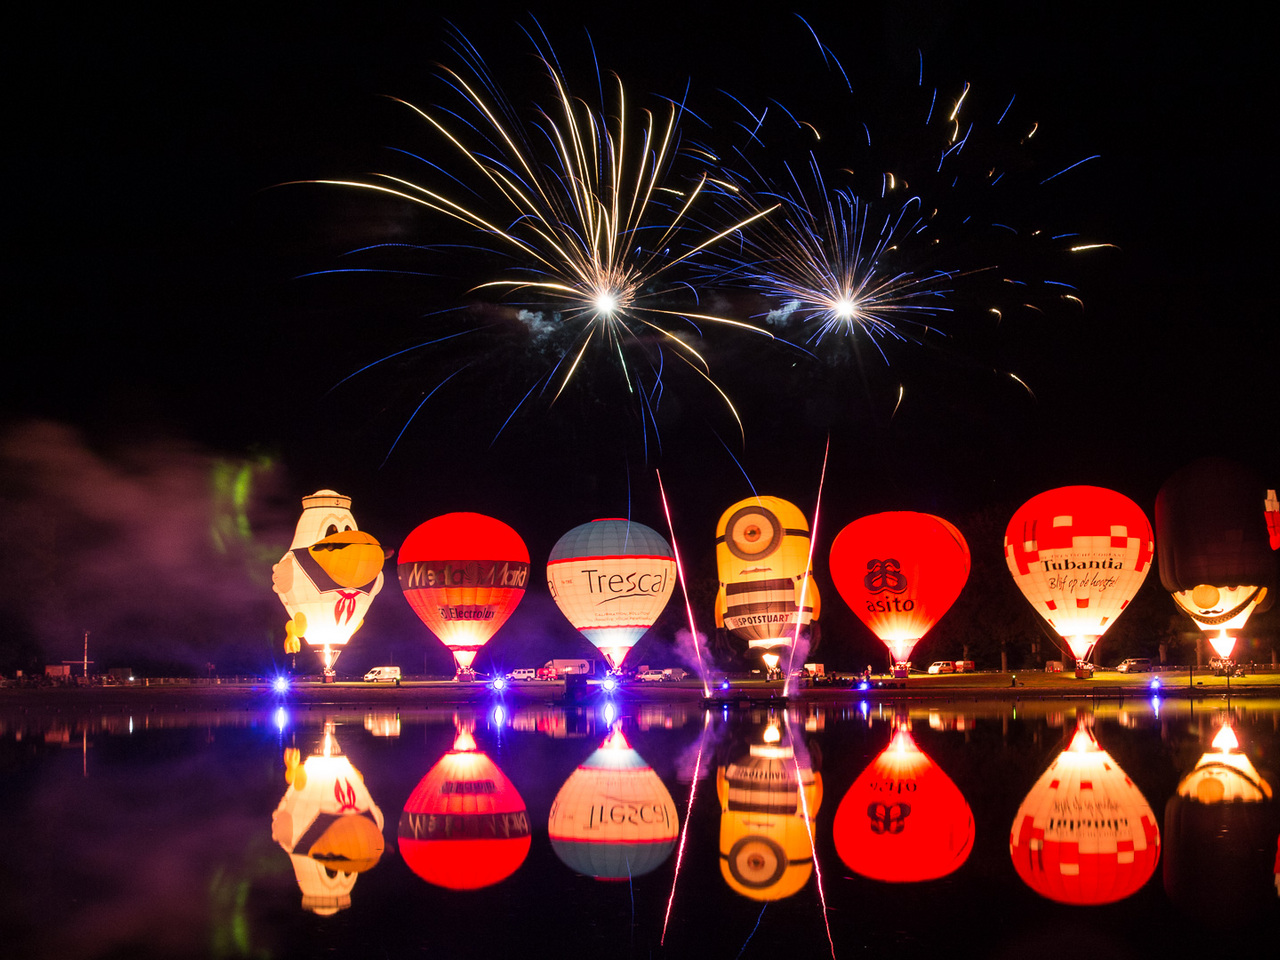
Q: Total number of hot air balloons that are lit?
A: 7